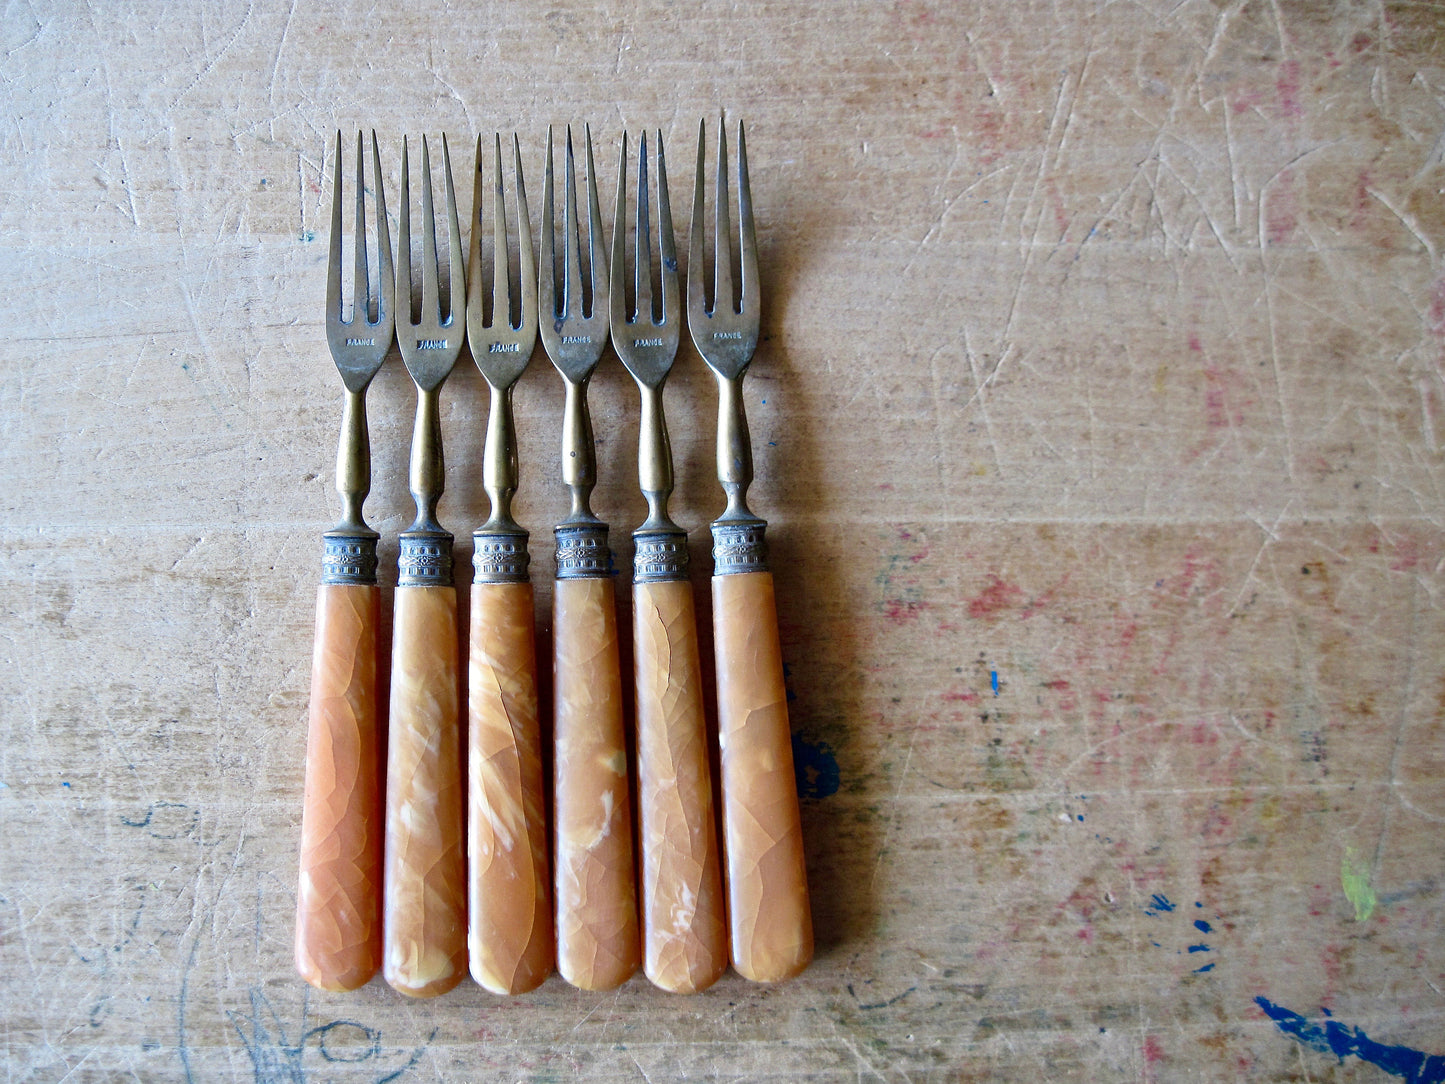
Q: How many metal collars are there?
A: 6